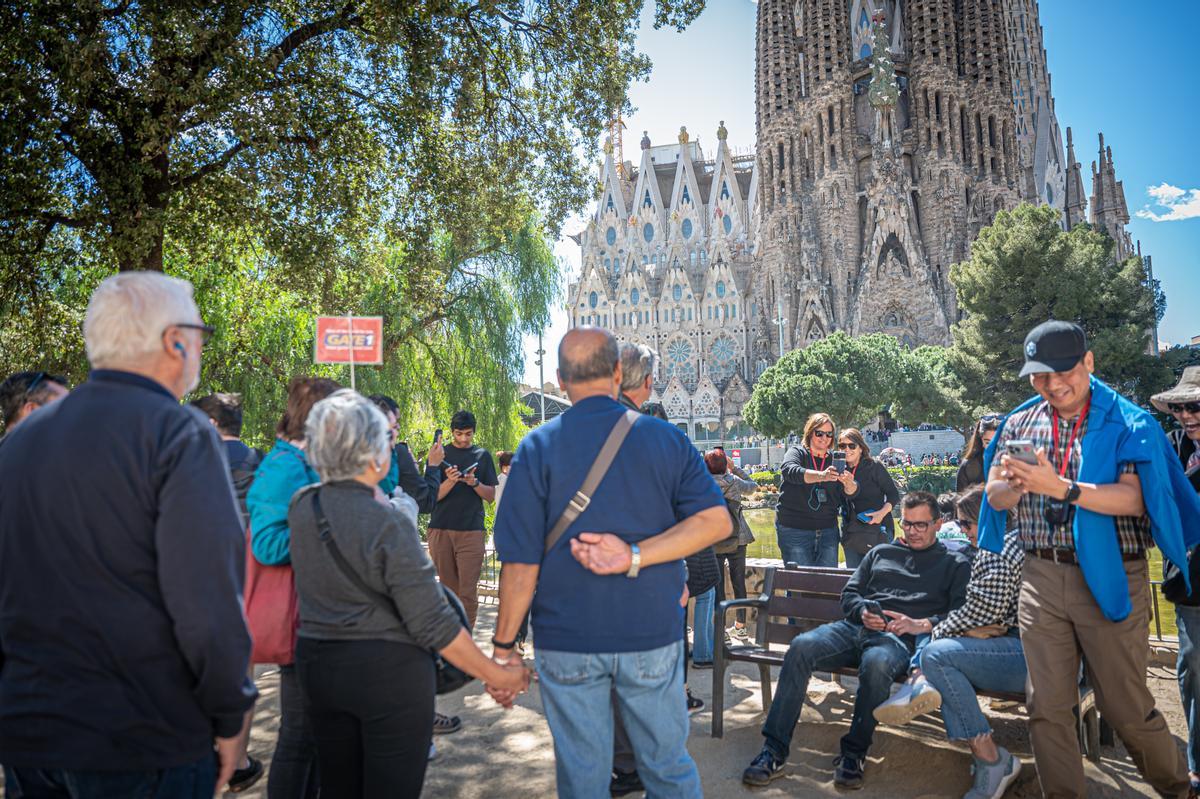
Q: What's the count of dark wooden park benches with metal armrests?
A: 1